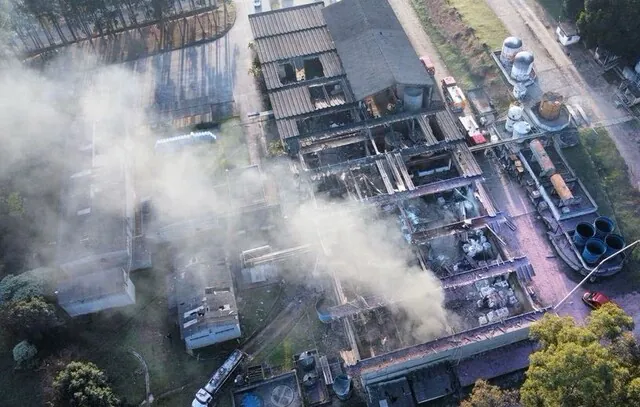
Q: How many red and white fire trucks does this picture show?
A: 2